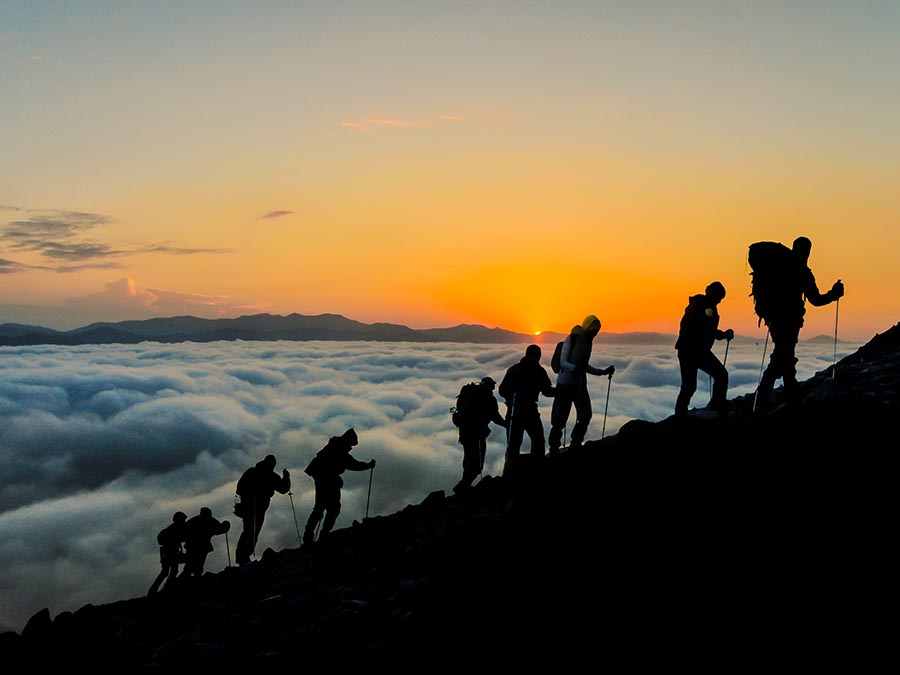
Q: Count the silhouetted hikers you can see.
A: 9